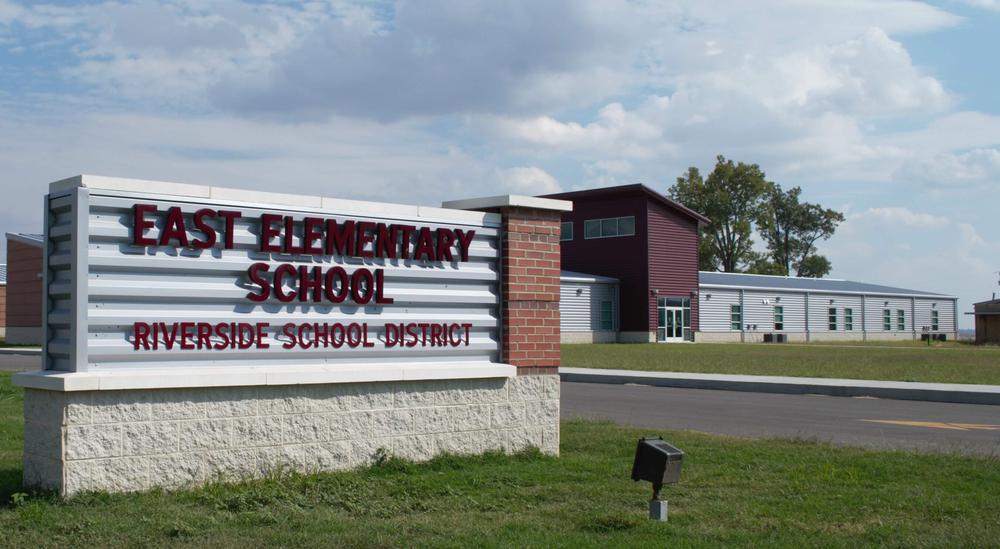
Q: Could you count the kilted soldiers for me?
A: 0